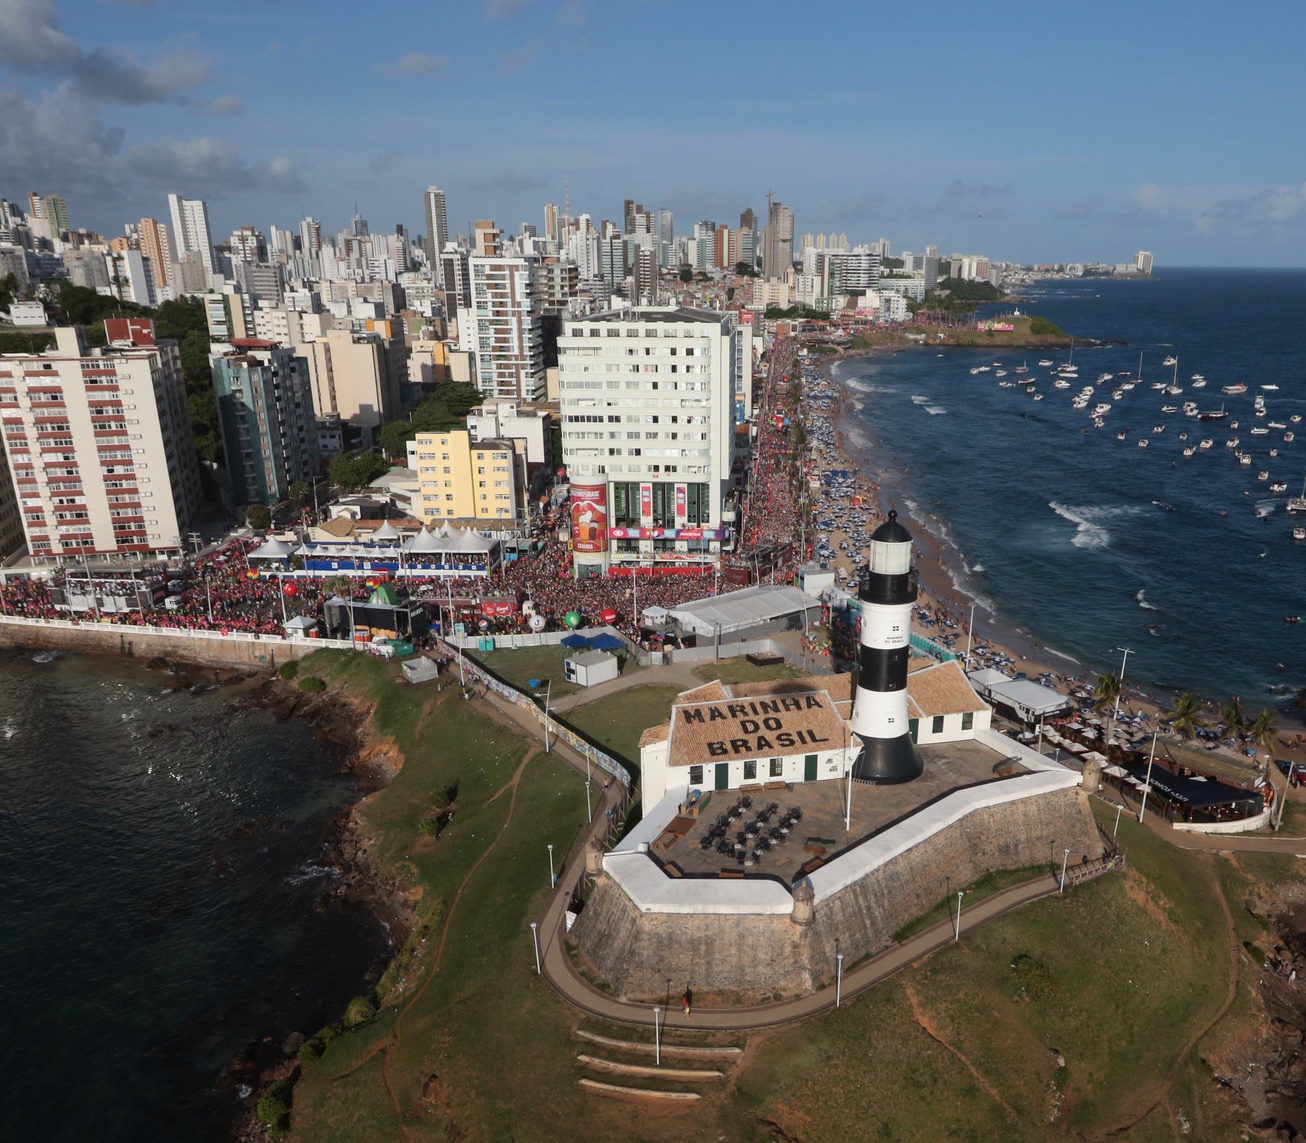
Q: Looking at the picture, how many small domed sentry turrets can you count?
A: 3